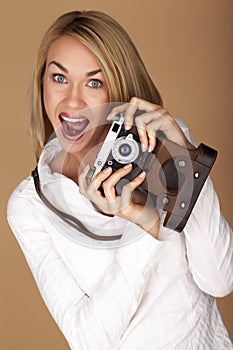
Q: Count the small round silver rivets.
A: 4